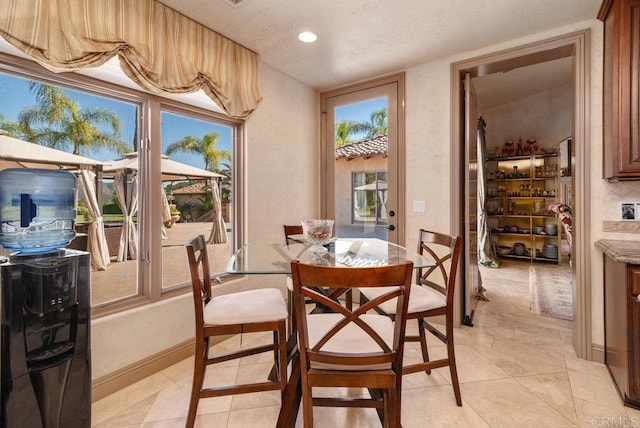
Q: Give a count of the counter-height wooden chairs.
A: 4